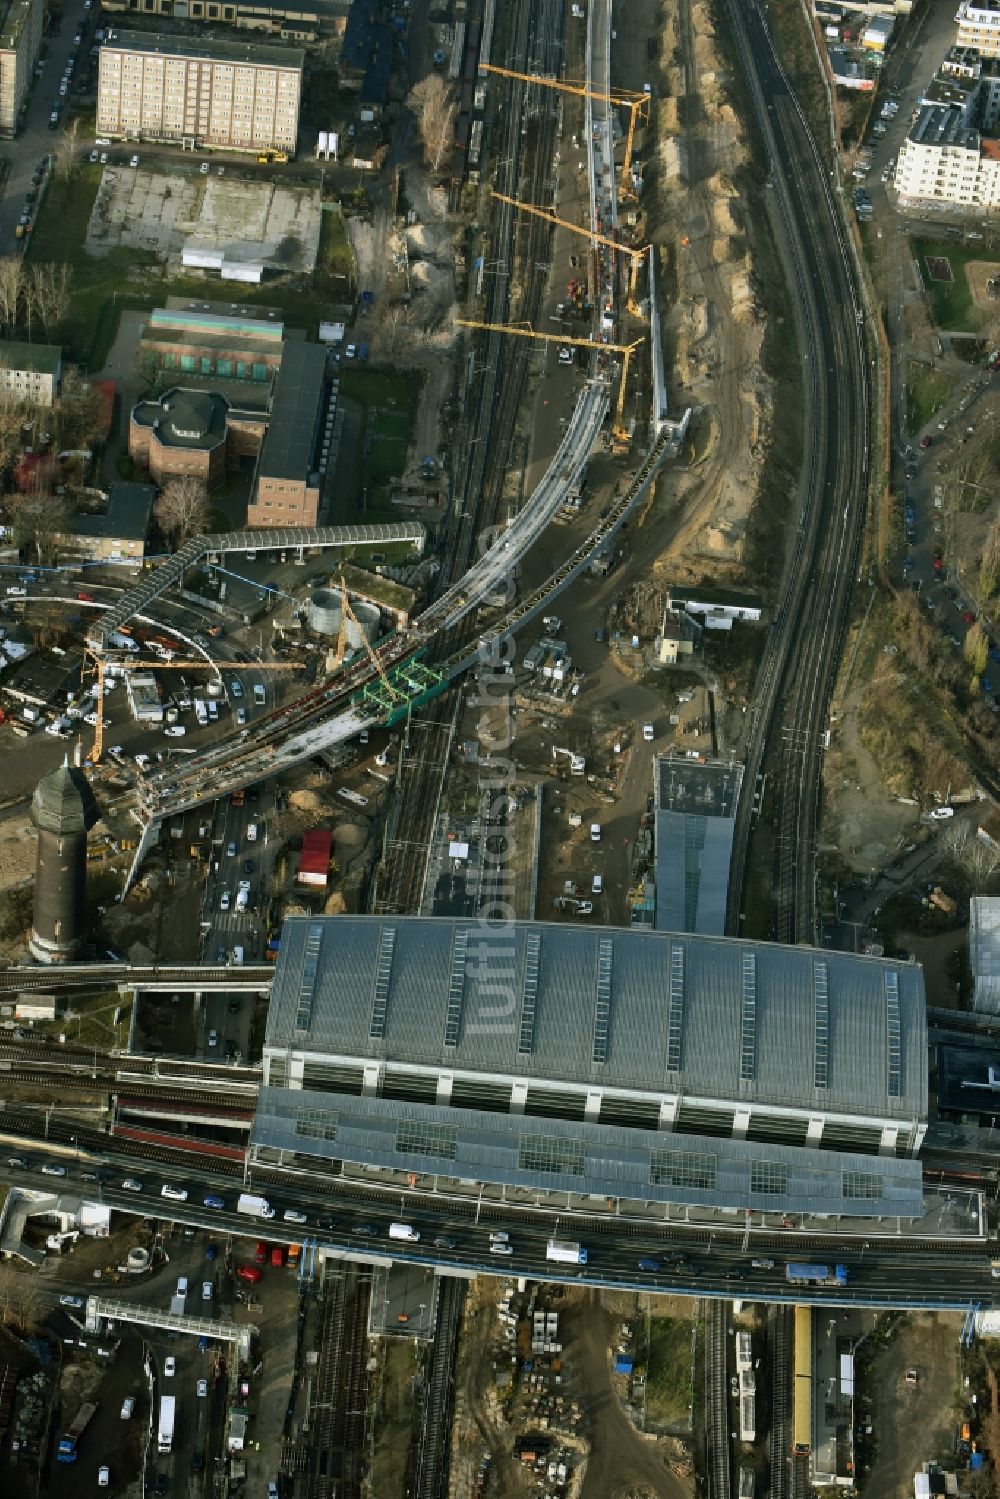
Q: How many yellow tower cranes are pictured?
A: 5